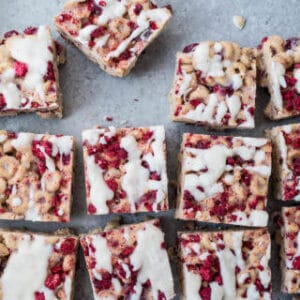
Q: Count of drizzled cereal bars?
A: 12